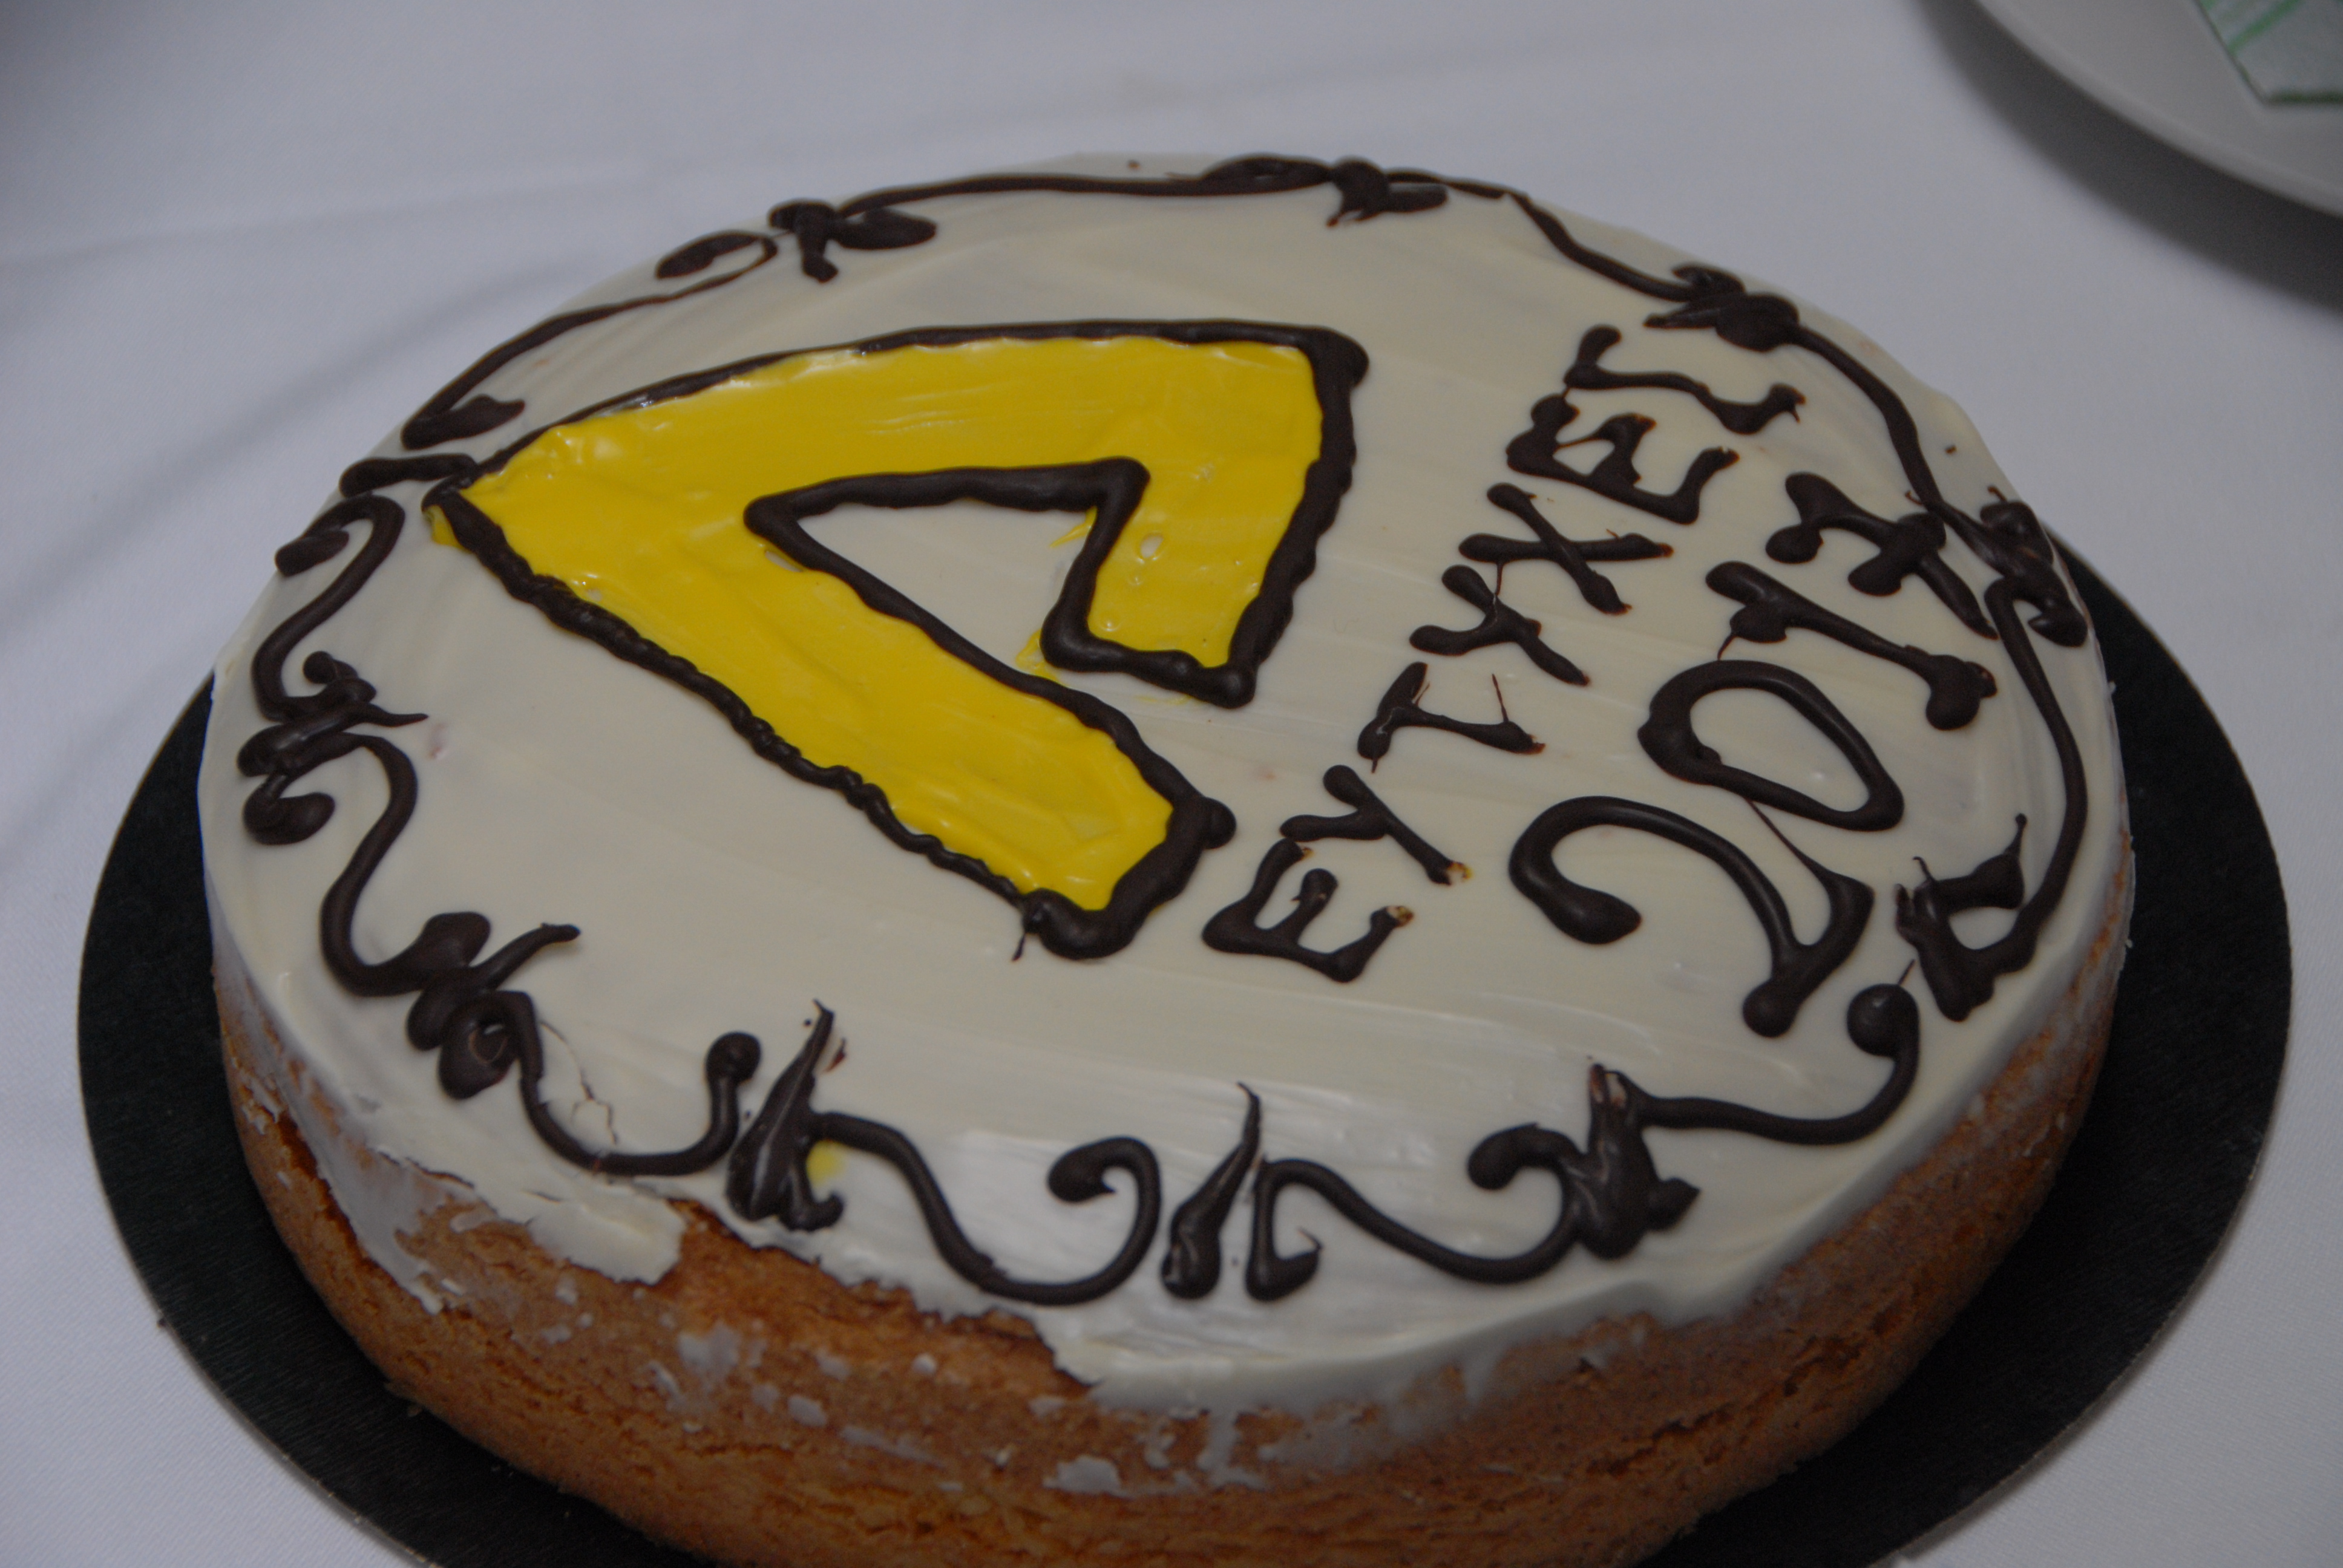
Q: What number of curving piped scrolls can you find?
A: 11